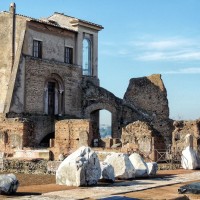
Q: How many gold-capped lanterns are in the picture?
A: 0